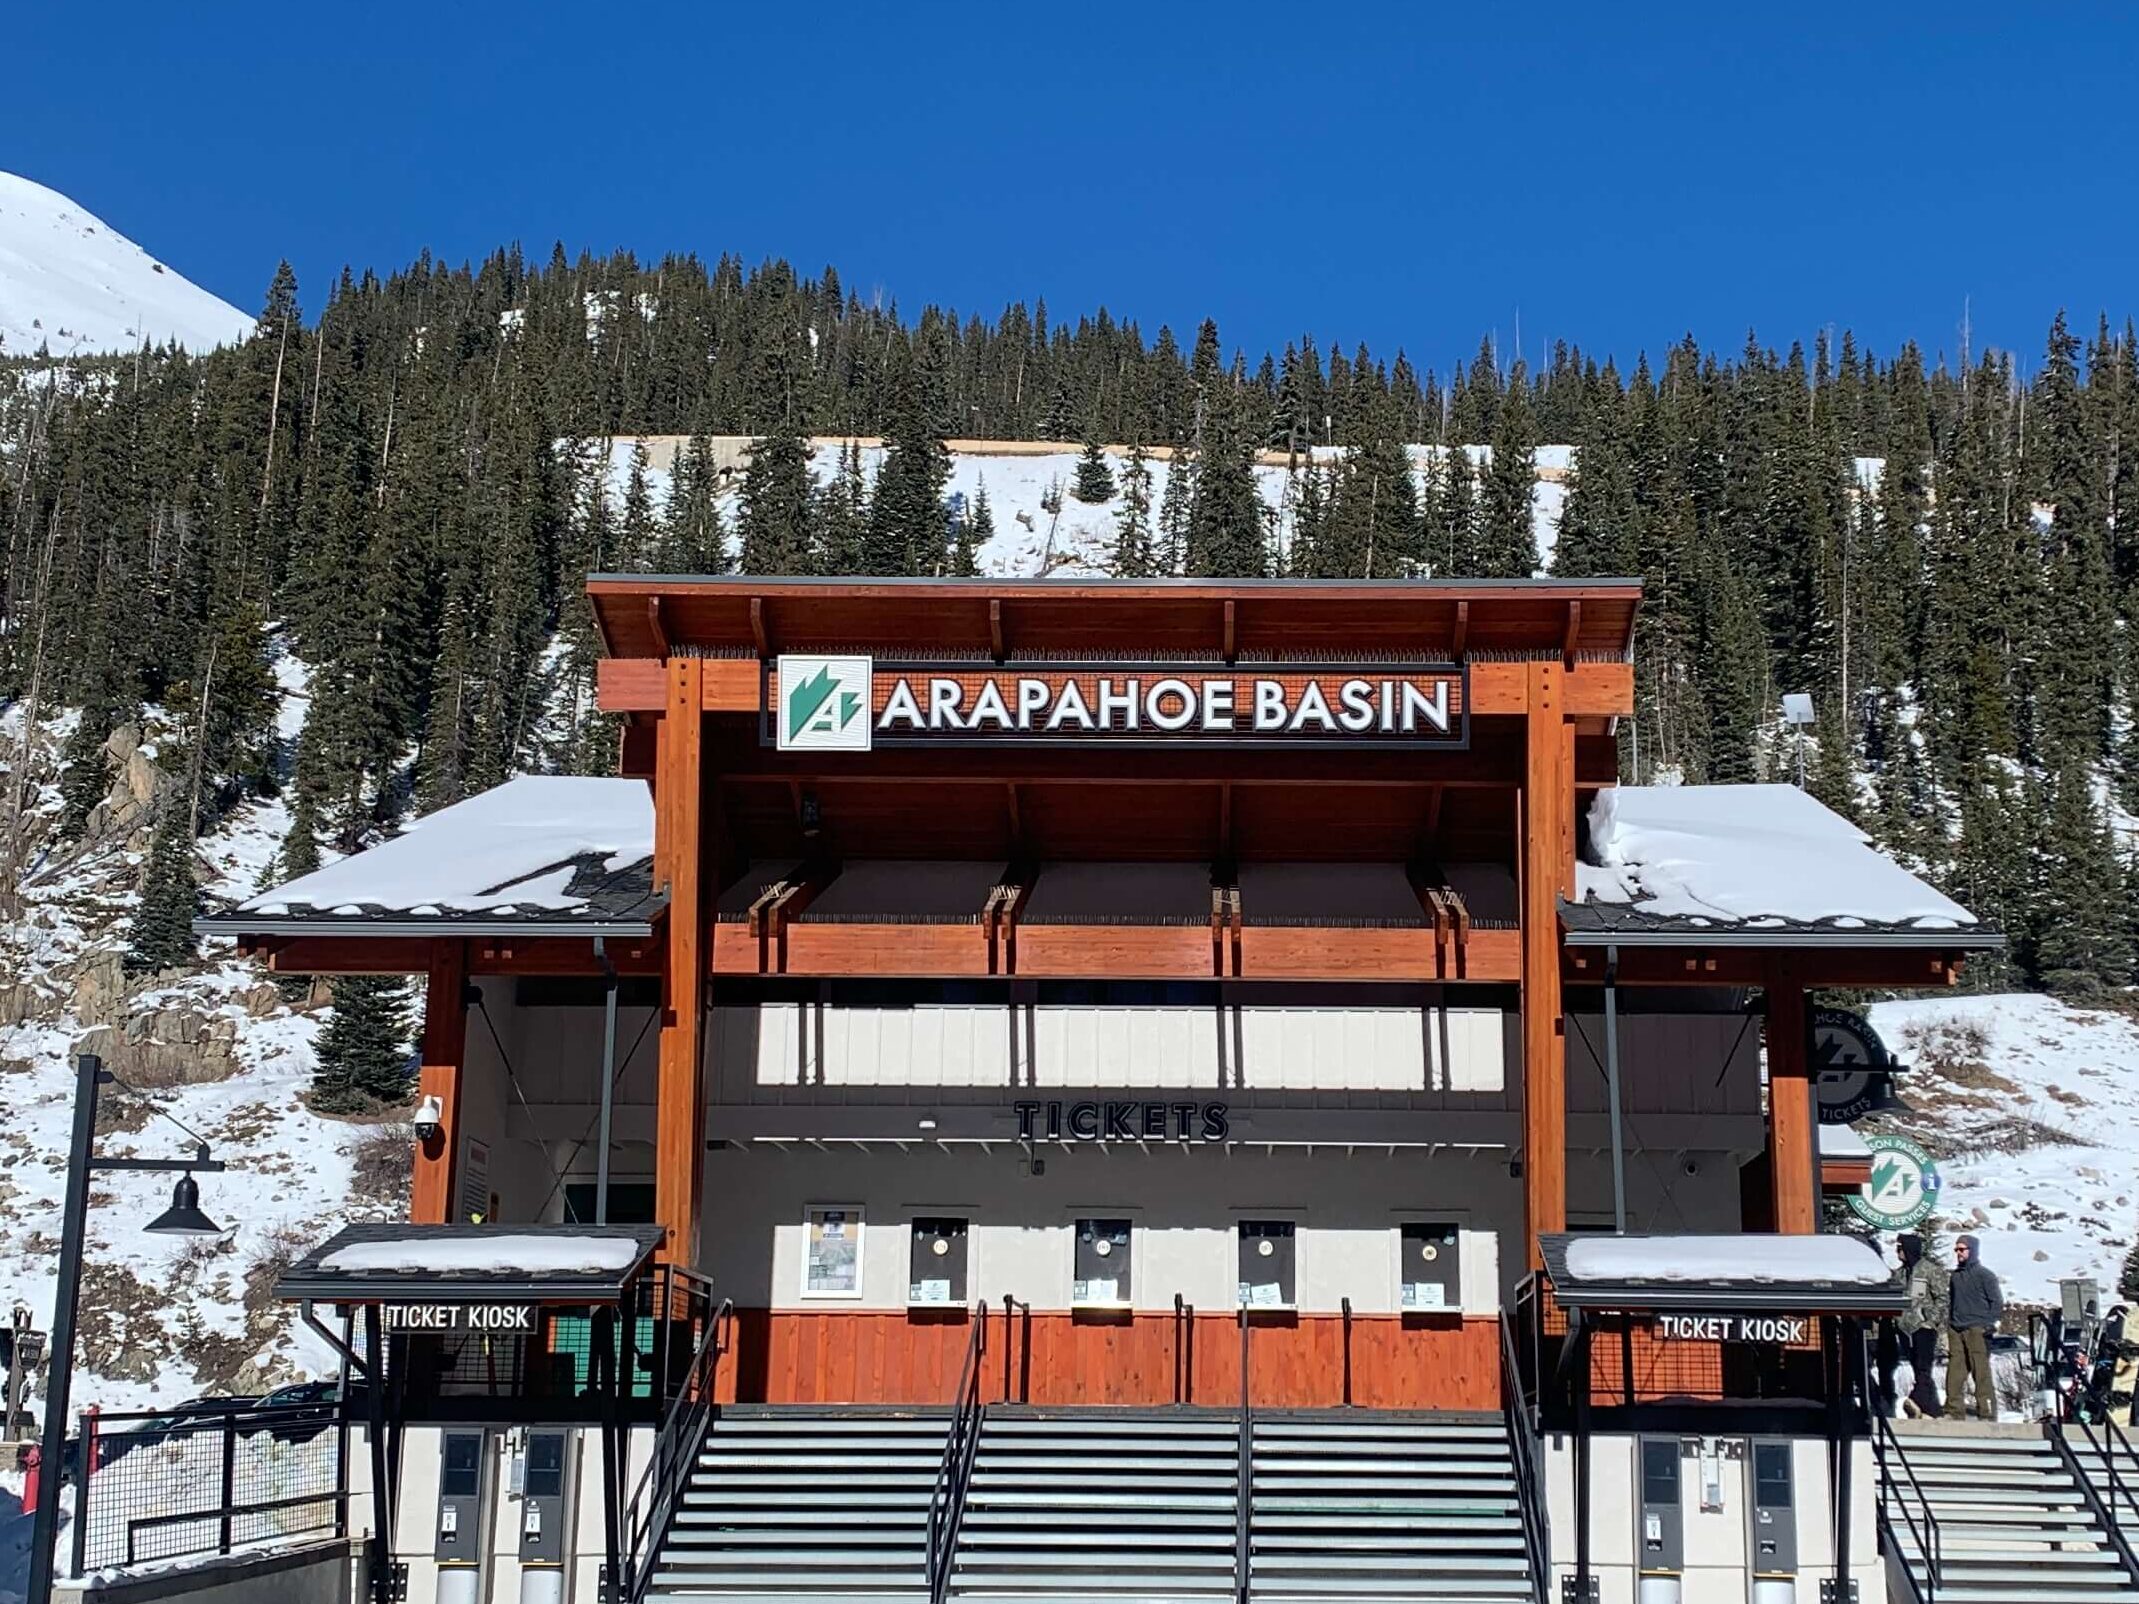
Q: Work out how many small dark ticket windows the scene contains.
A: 4